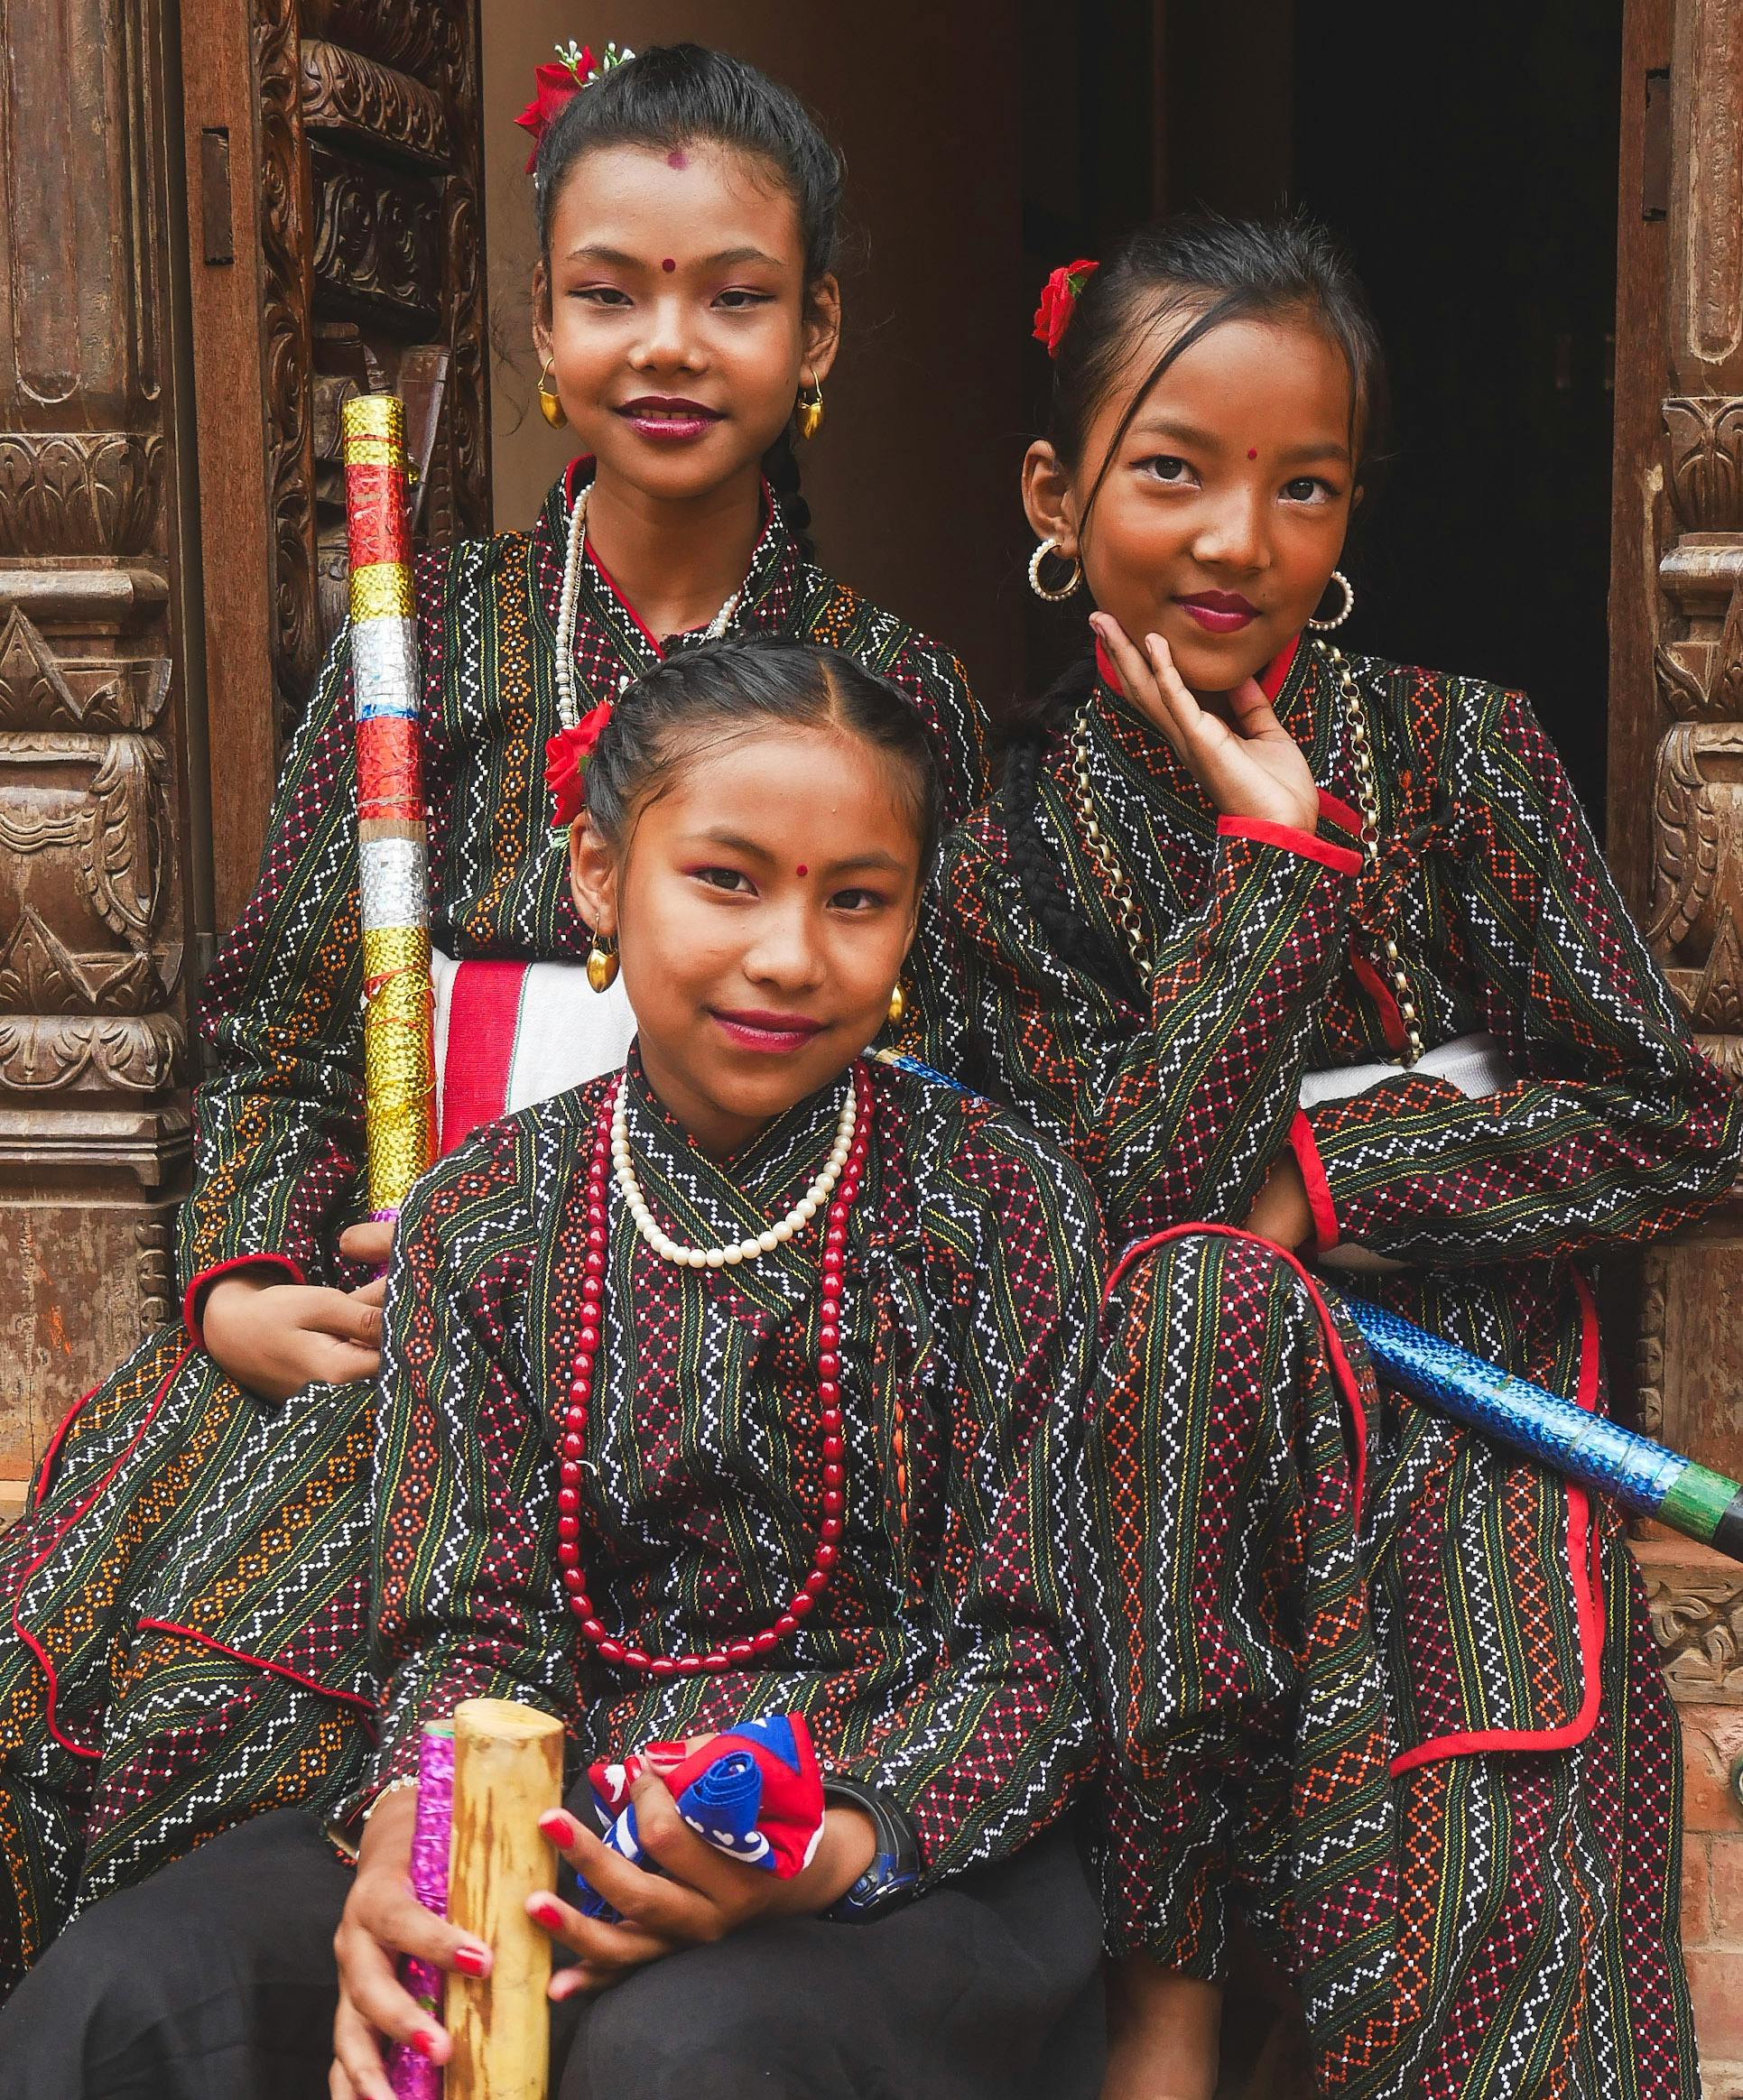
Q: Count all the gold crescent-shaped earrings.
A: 4